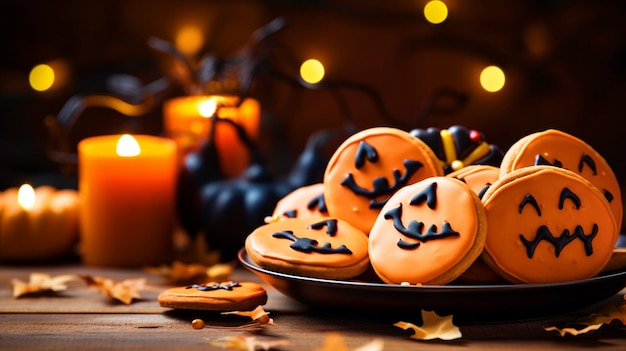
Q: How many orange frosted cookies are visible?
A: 8